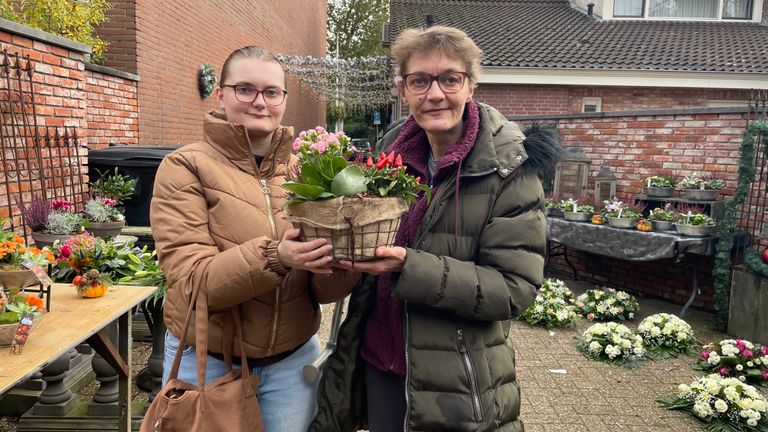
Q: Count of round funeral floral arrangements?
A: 6